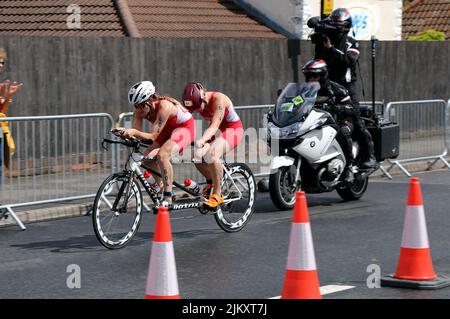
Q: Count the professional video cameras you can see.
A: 1